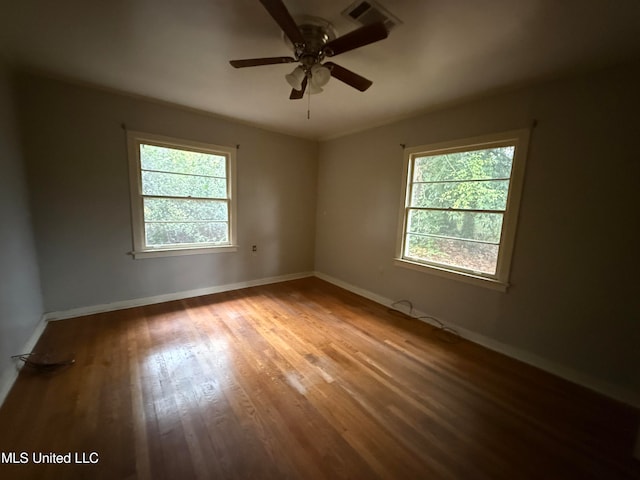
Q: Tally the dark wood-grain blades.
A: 5